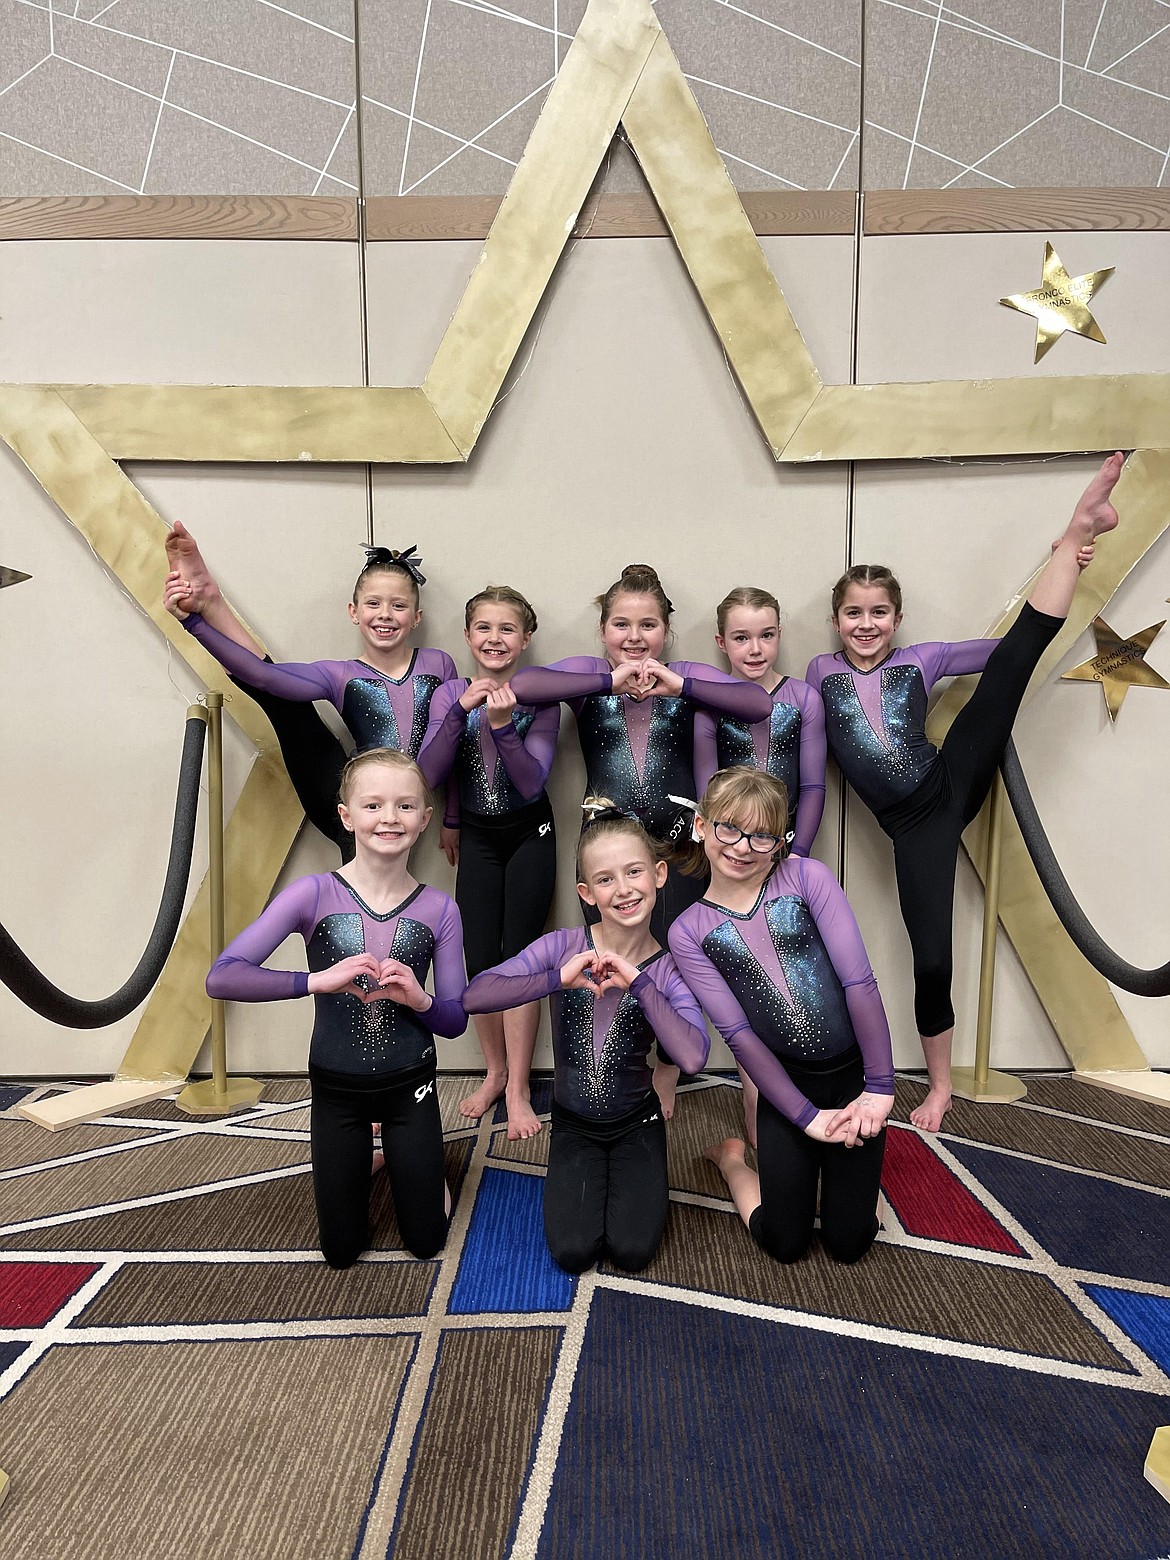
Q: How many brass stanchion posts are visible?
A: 2